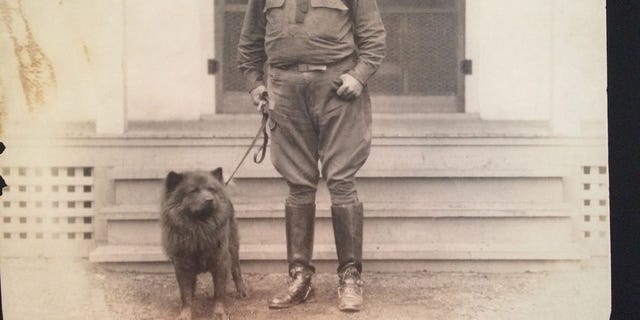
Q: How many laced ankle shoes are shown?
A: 2